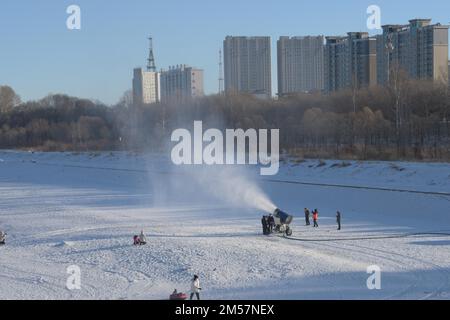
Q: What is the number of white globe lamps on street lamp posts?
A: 0